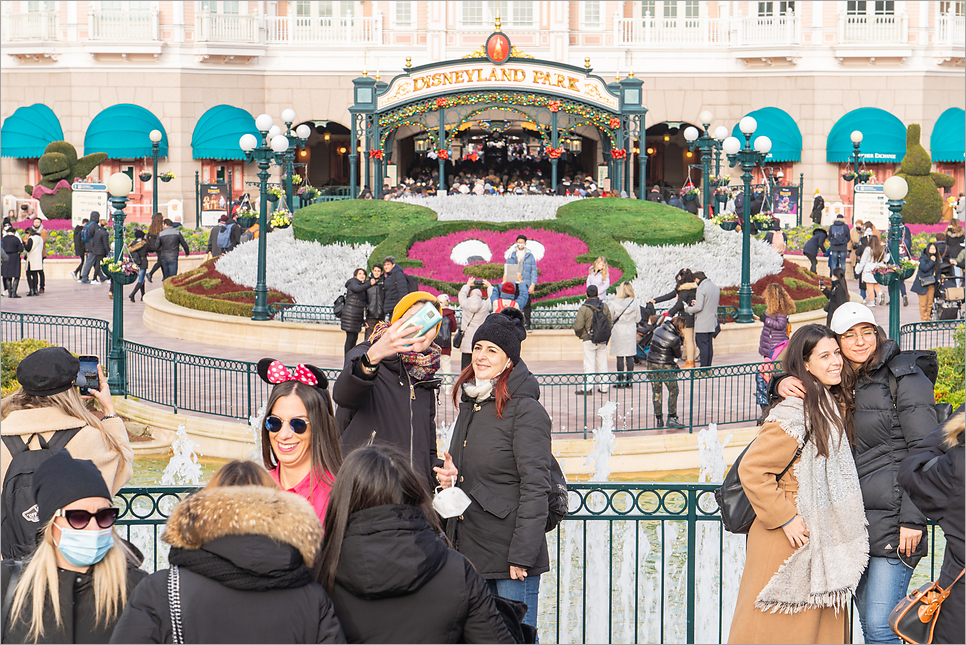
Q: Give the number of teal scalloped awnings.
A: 6